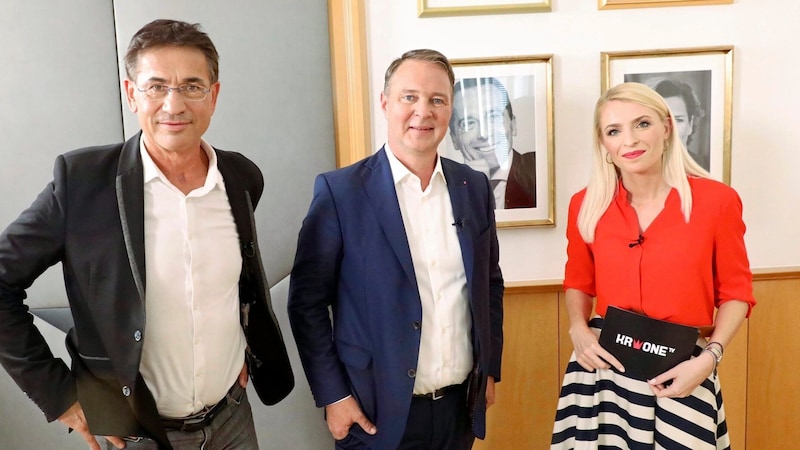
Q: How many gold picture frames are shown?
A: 4